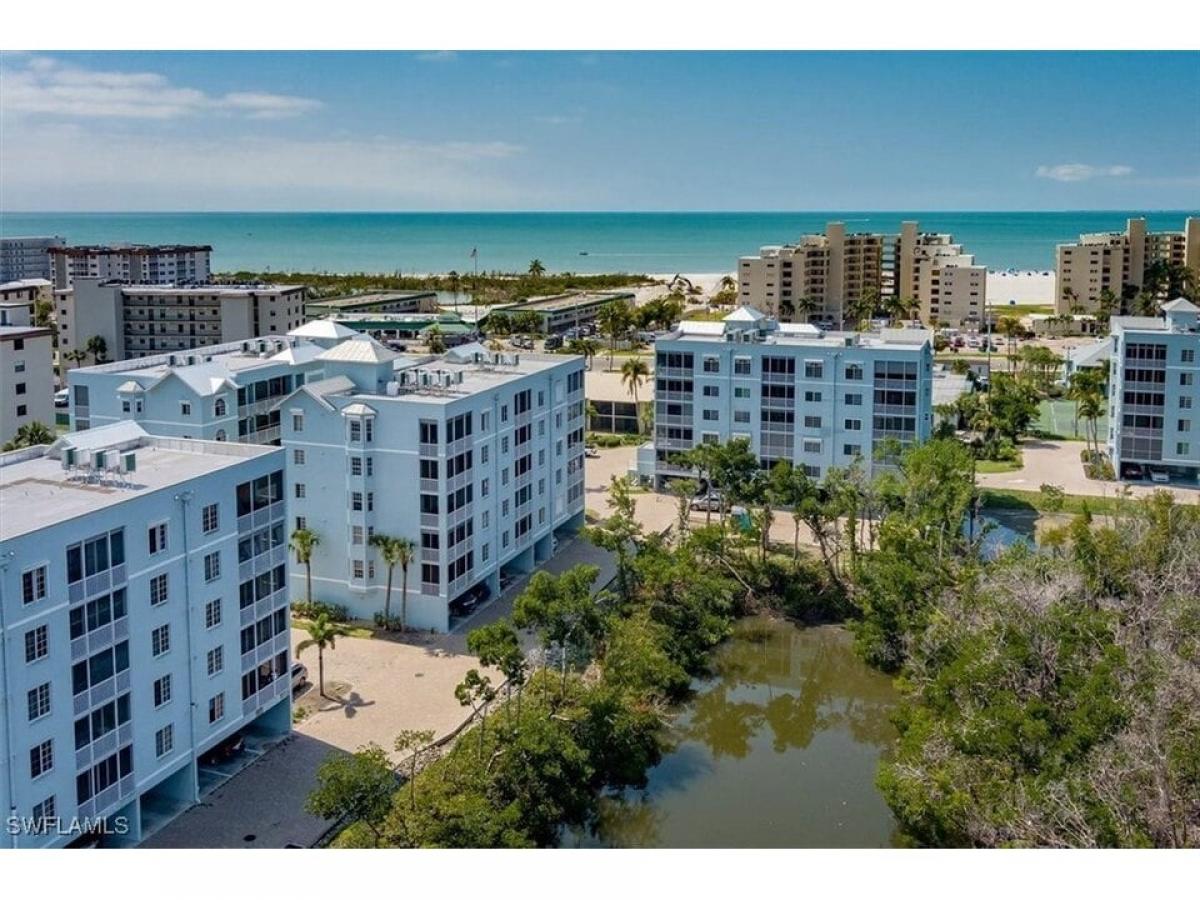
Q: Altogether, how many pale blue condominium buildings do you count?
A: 5